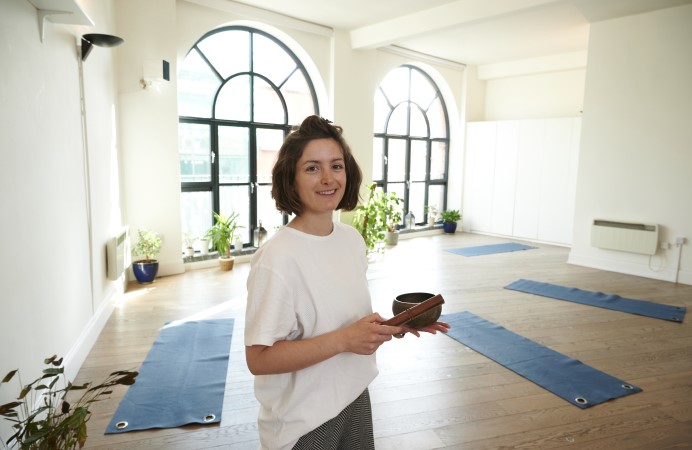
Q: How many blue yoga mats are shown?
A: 4